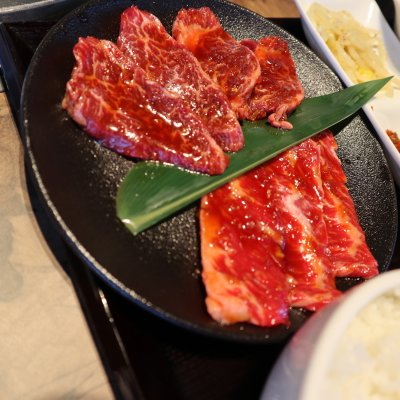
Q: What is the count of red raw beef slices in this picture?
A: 7